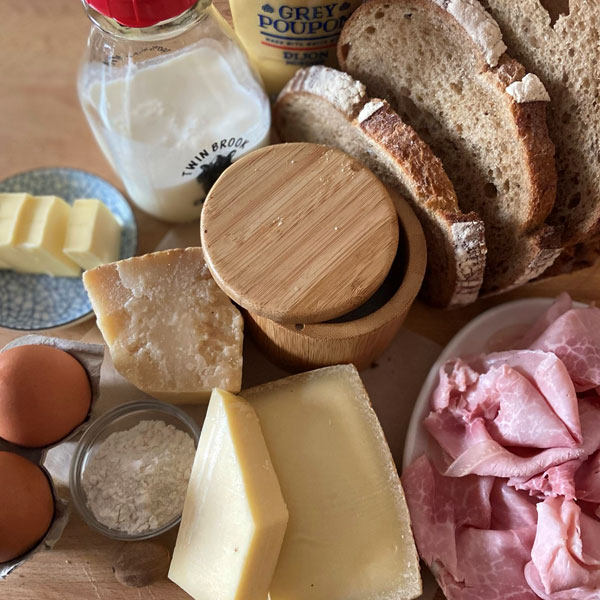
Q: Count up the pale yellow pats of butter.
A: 3